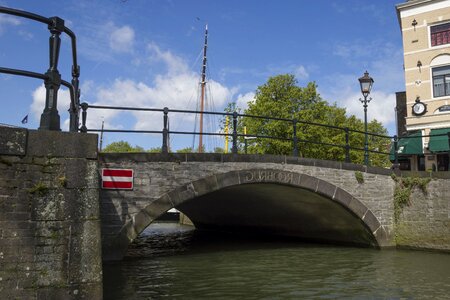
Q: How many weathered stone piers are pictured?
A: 1